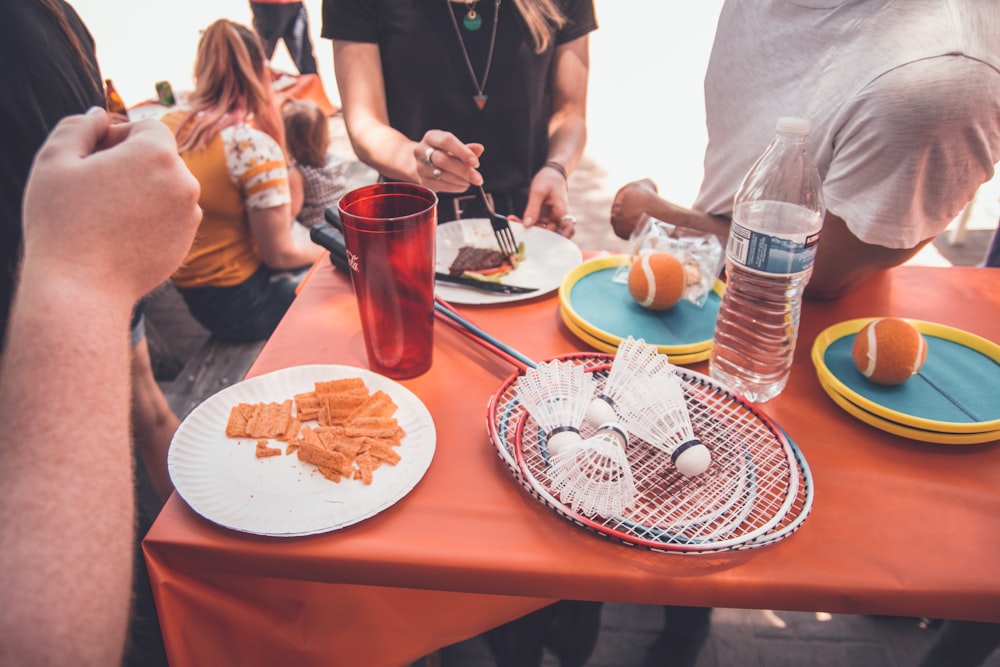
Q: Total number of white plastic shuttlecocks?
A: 4